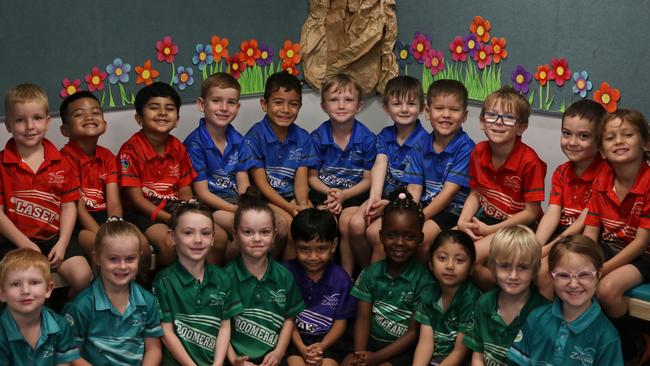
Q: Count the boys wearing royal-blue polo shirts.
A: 5